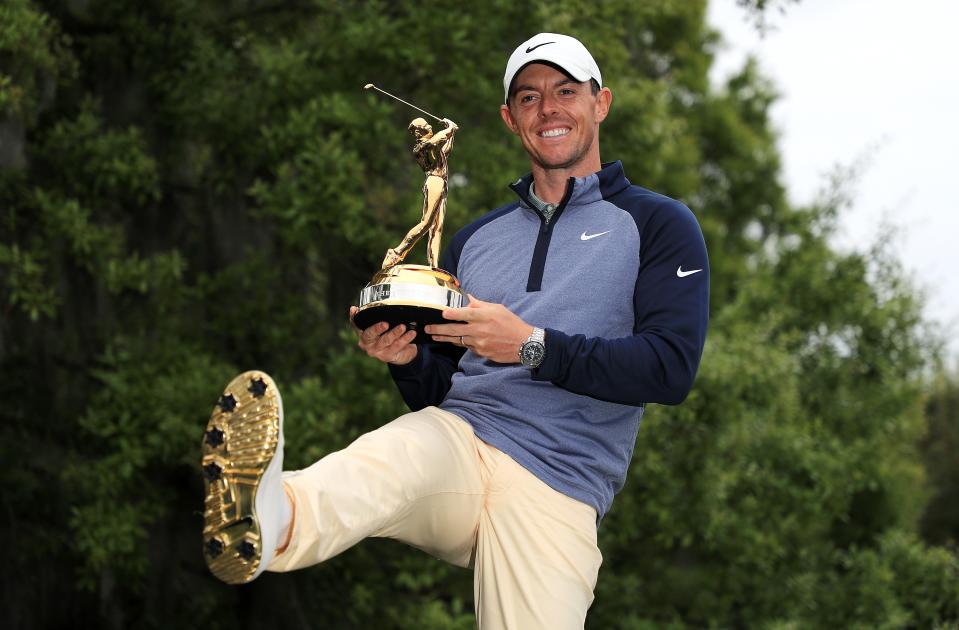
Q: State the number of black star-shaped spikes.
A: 6